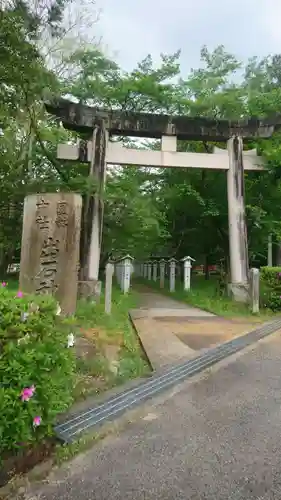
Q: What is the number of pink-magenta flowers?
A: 4